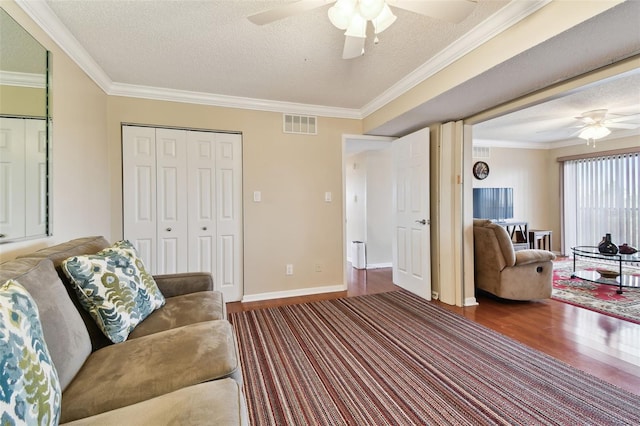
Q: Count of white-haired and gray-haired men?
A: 0